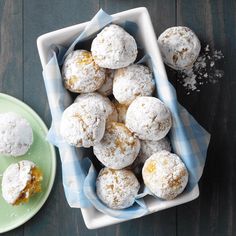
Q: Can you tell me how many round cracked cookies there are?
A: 15